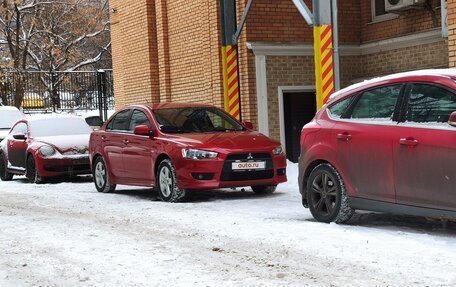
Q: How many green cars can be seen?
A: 0